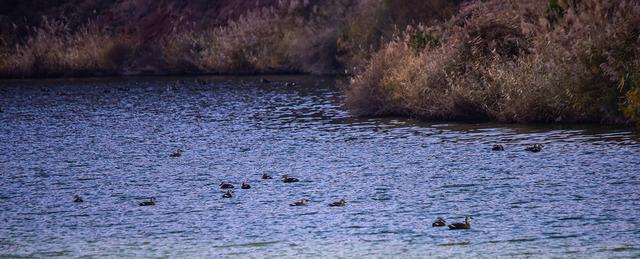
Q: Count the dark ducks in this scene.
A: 14